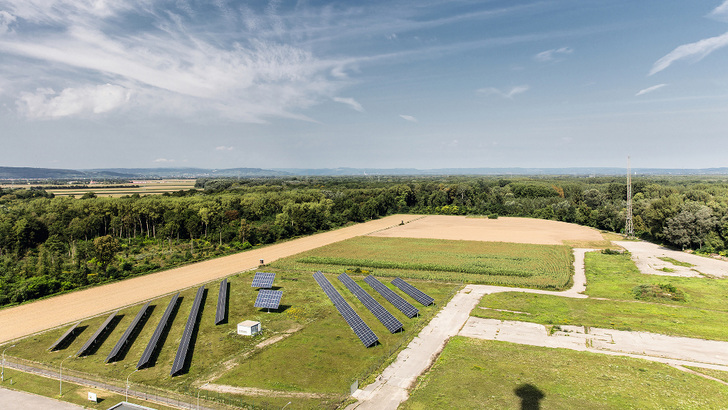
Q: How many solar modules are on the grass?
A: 12